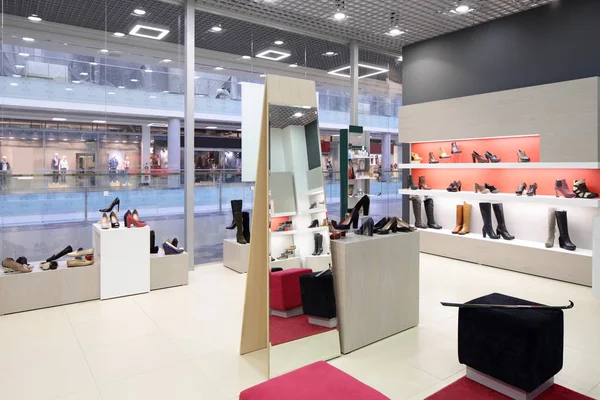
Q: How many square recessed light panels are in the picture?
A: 3